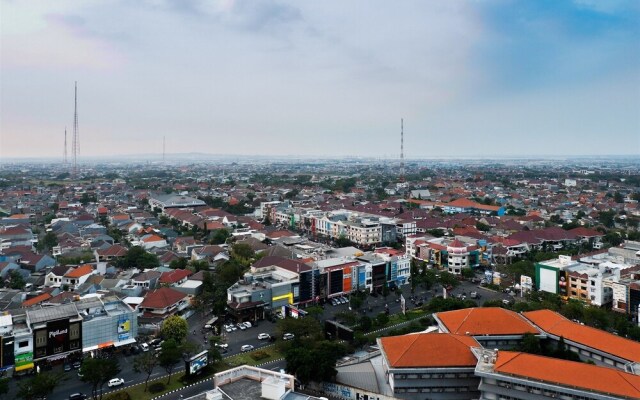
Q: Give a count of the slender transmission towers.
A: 4